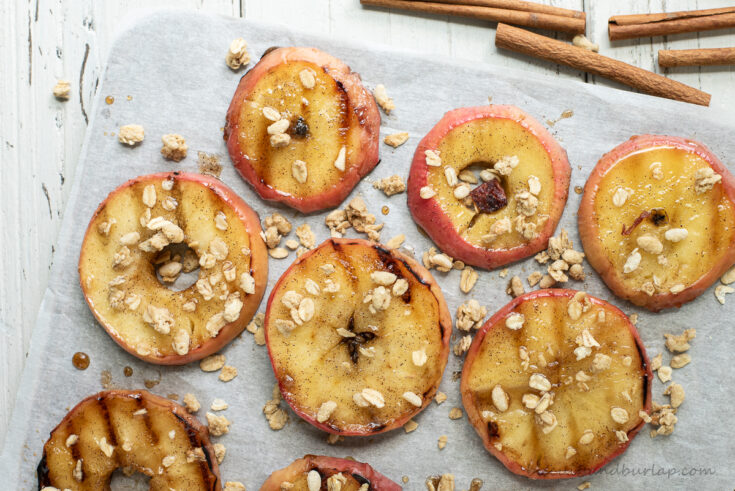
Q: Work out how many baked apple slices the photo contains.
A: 8